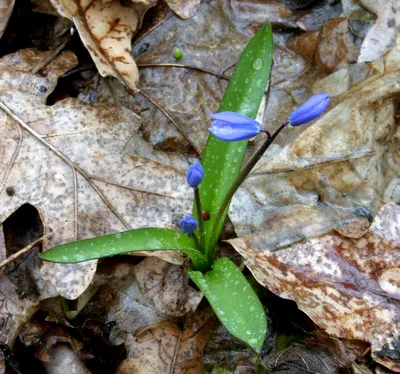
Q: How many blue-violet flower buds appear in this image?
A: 4